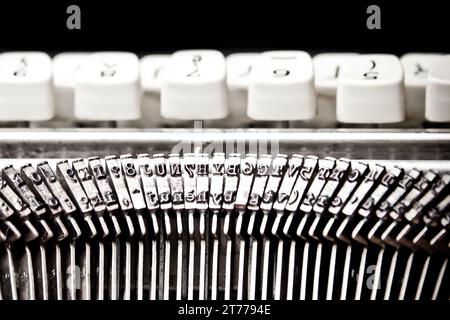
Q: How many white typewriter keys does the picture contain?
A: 11